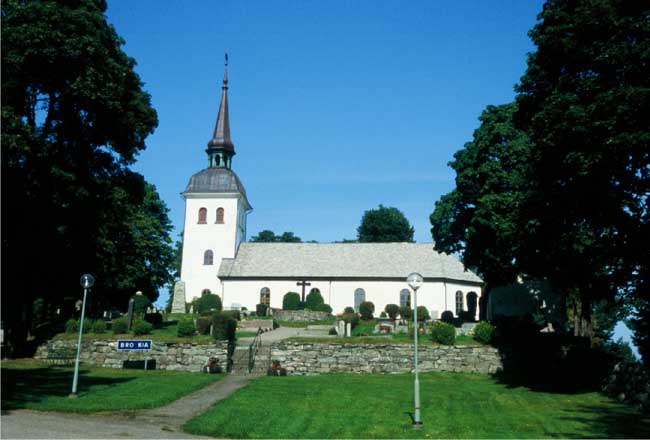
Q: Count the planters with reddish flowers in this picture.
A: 2